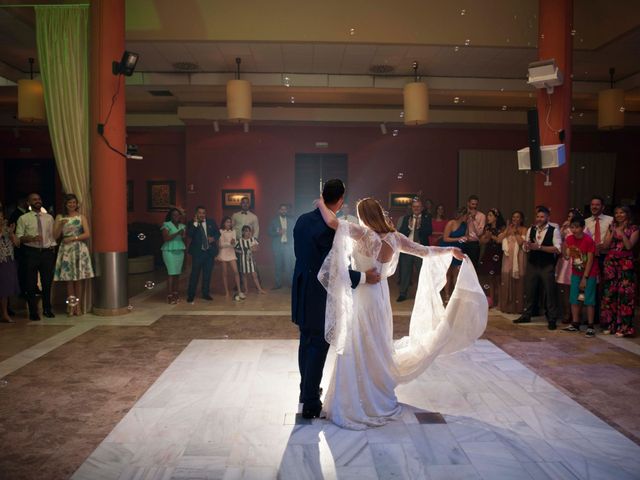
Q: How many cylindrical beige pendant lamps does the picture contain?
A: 4